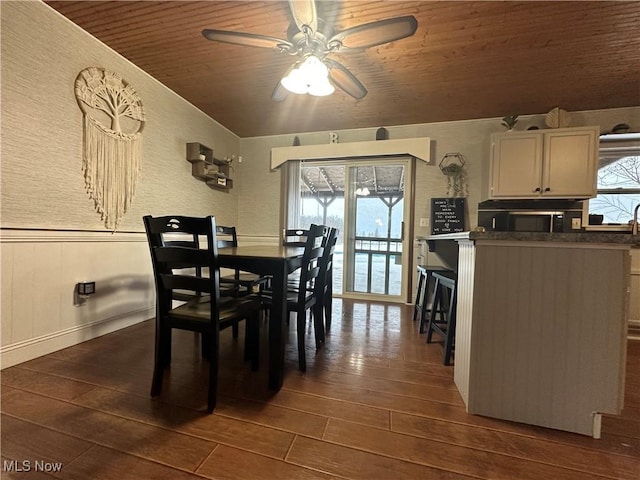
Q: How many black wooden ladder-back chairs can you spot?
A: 6